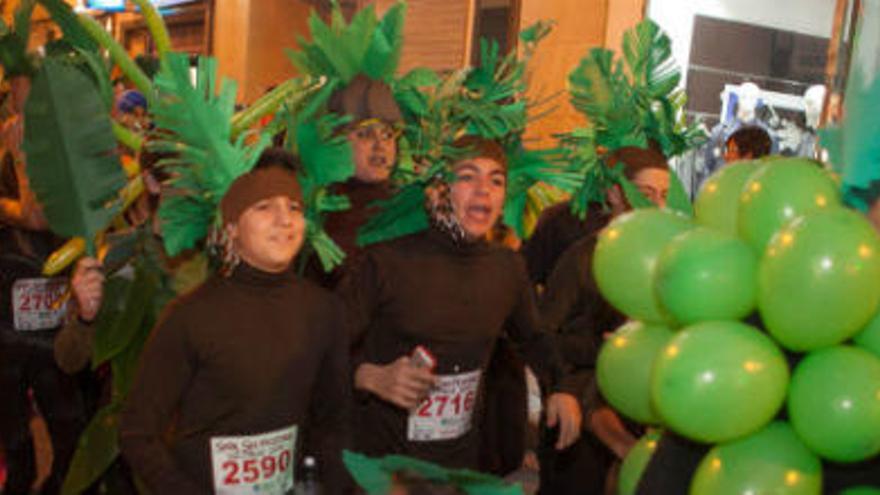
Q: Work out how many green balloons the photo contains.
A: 12